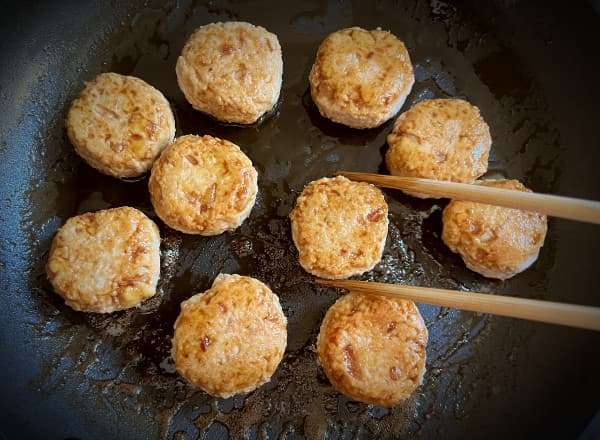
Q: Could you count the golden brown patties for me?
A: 10